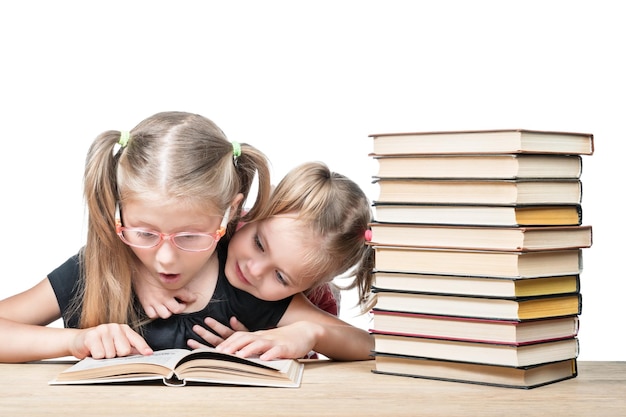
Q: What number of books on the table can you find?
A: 12